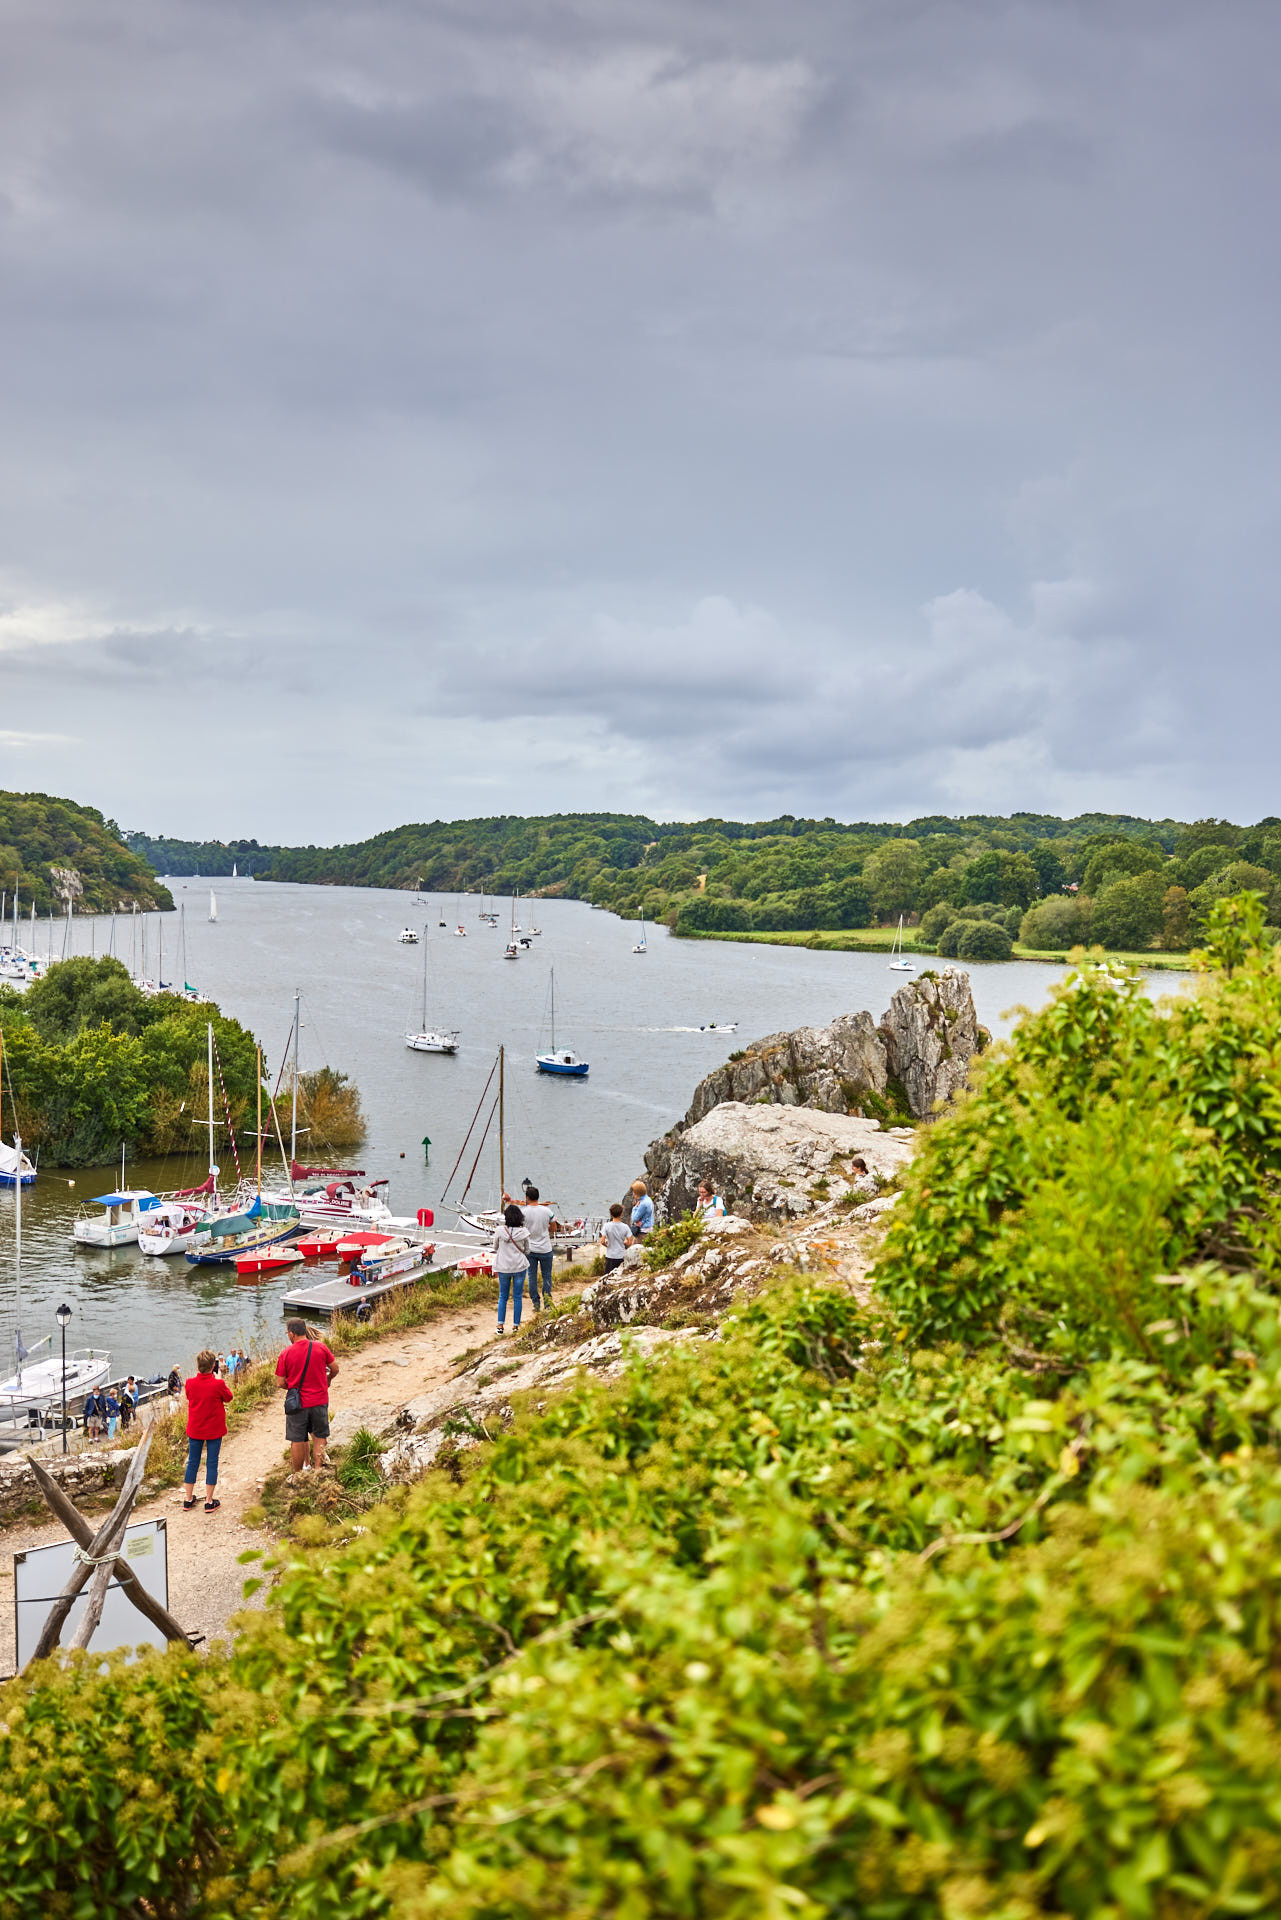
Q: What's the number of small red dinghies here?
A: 4